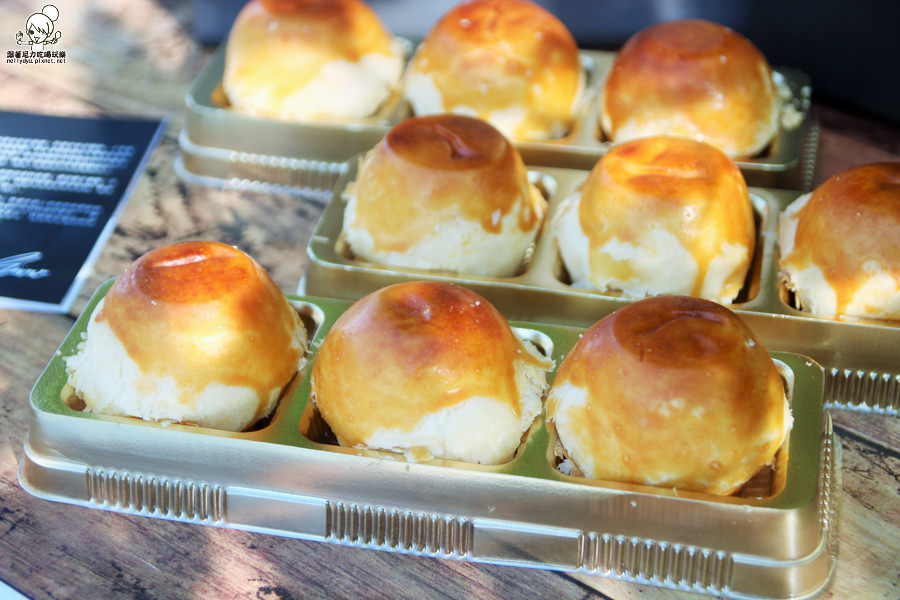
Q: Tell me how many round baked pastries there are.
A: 9